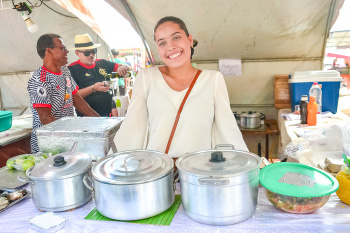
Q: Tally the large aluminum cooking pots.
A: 3